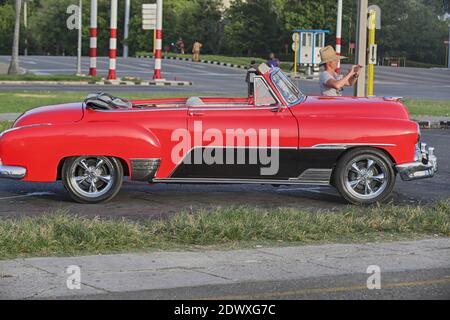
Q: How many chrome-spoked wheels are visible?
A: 2